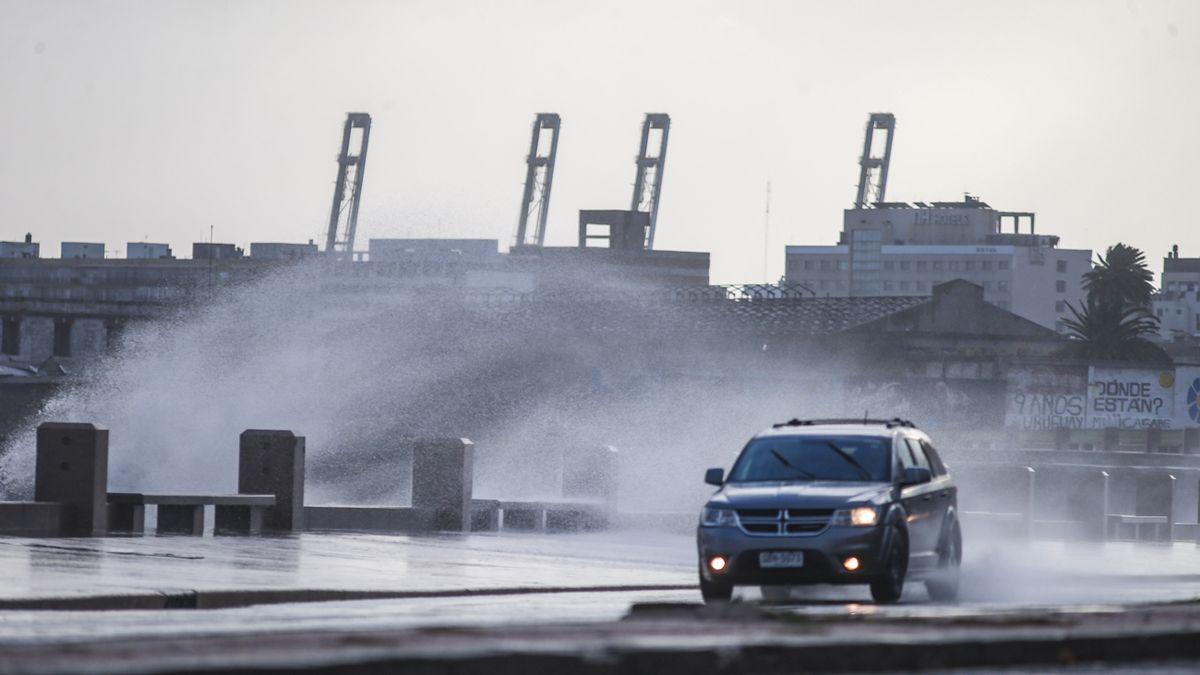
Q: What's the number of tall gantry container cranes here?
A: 4